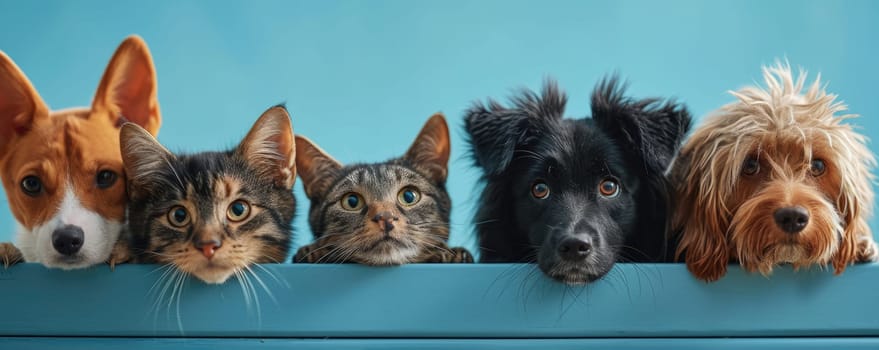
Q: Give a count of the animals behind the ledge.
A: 5